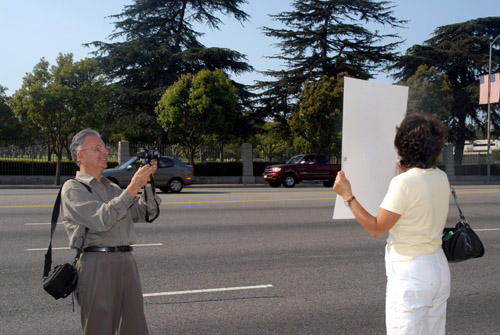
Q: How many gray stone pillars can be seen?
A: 3